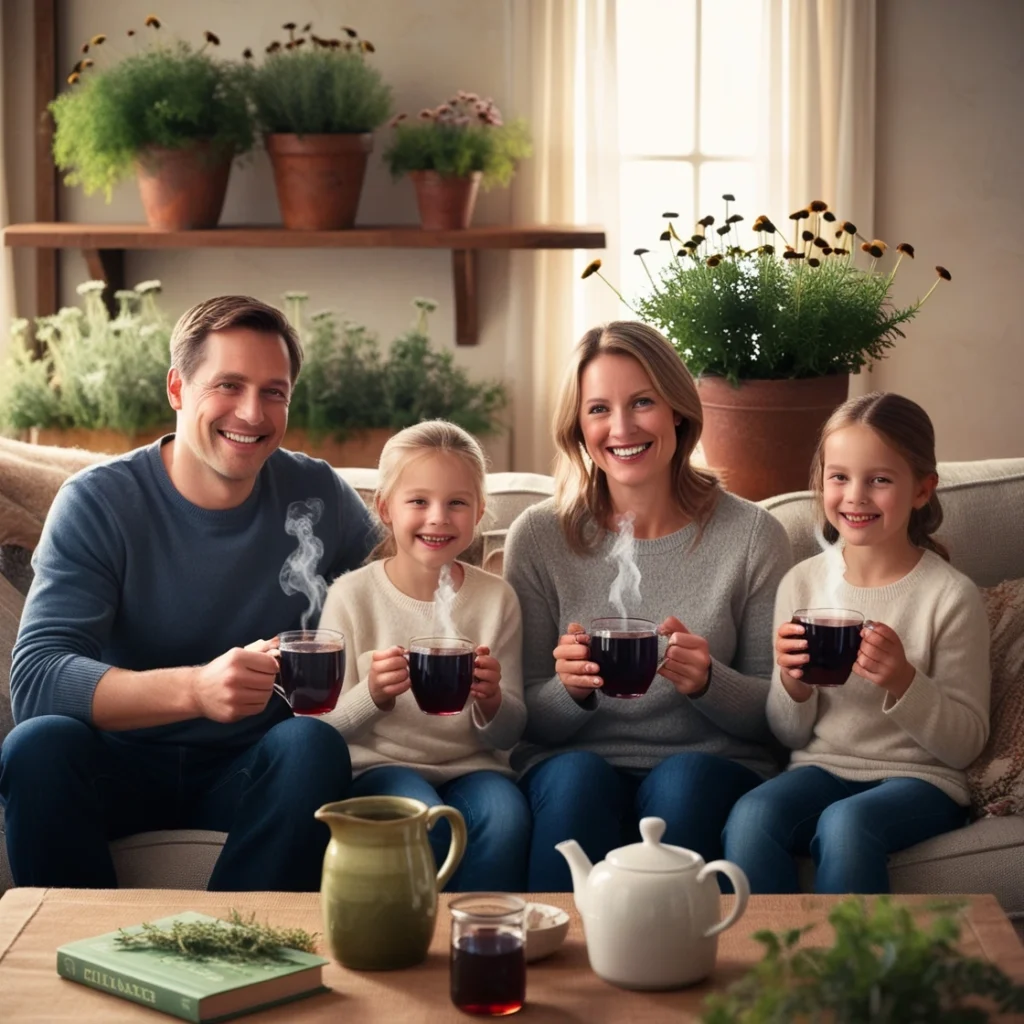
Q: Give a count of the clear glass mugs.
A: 4